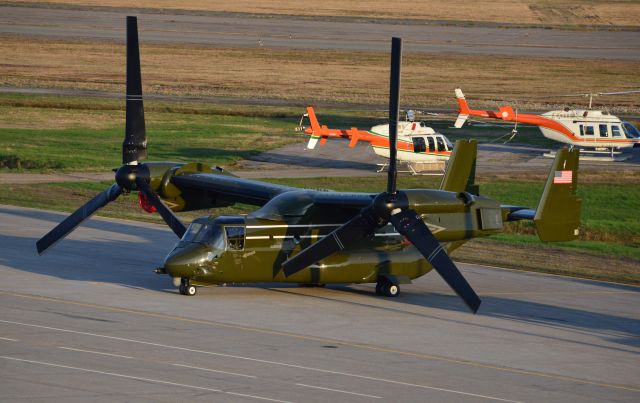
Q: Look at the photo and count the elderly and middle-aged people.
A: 0